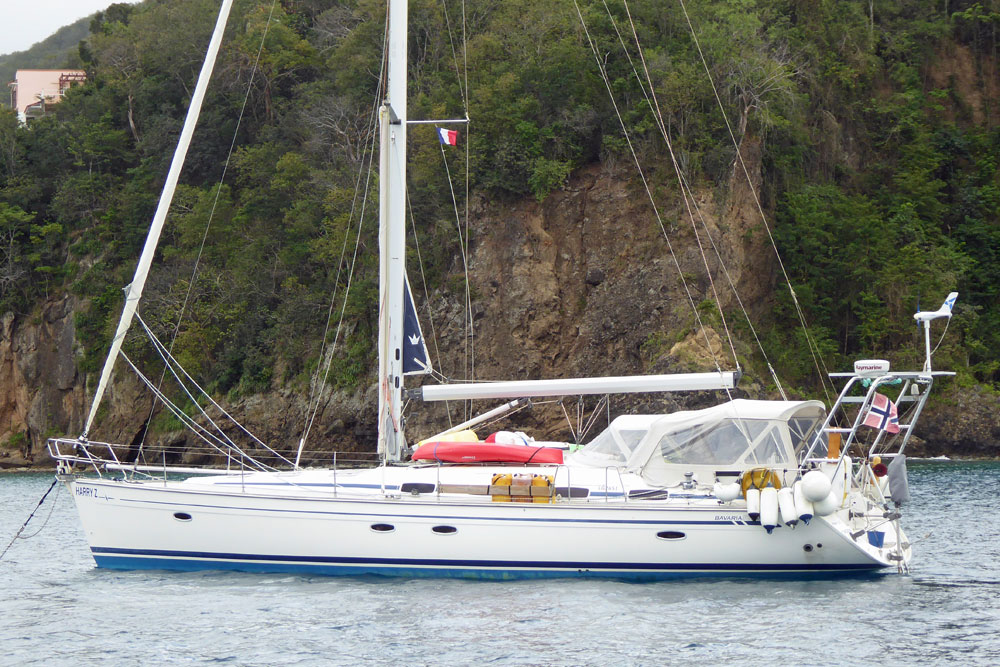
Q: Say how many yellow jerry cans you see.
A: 2